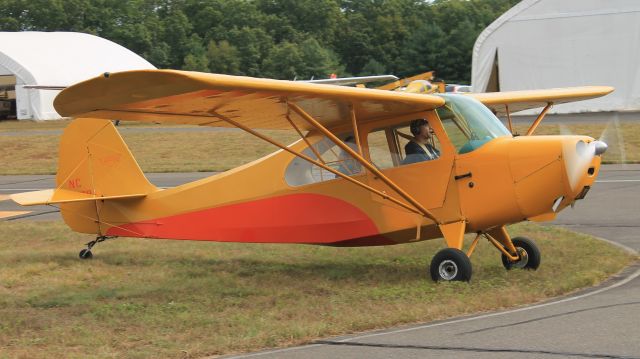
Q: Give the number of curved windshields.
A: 1